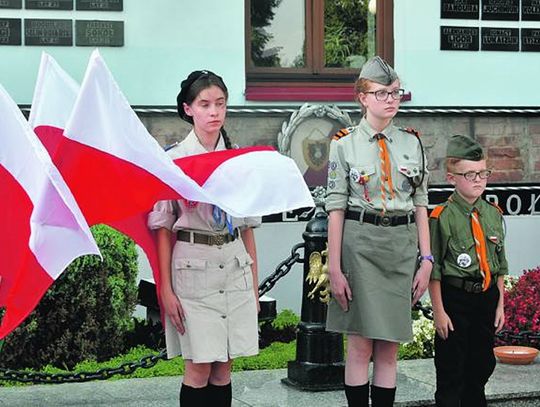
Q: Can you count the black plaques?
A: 12